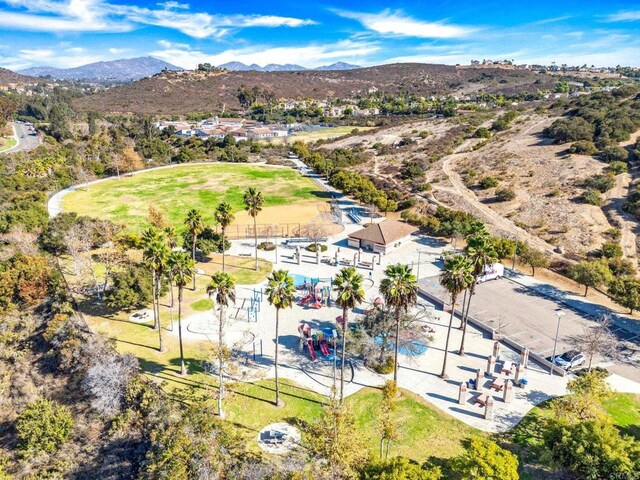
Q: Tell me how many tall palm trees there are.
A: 14